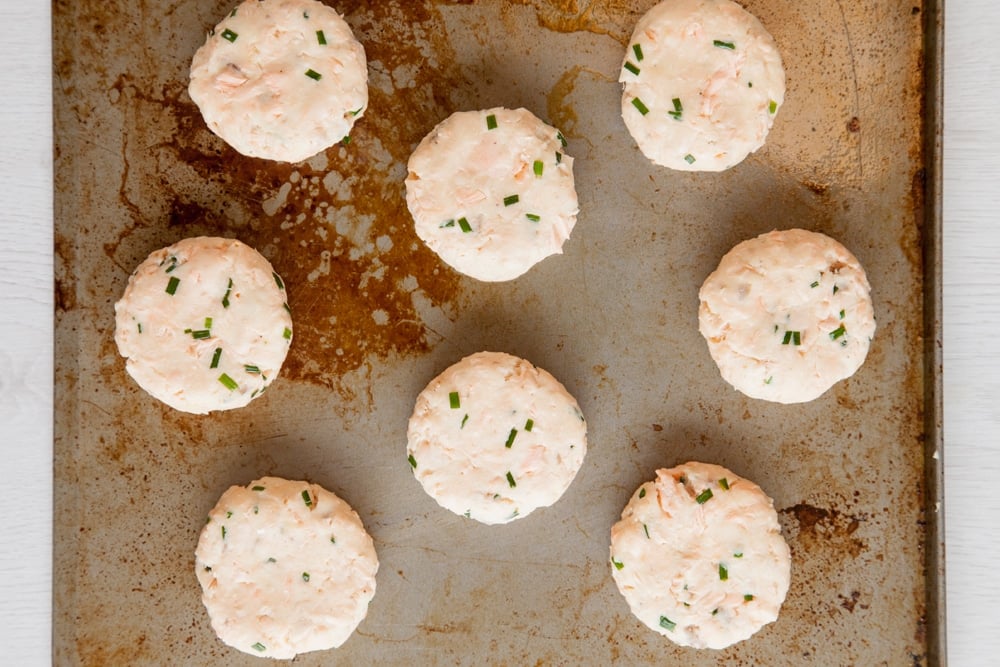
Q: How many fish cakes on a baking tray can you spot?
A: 8